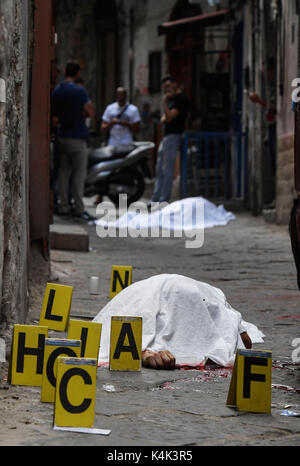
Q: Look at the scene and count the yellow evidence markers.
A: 8